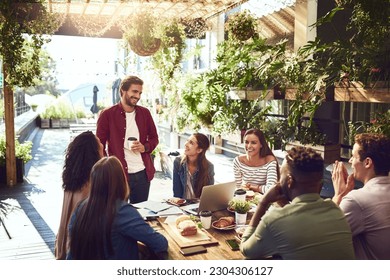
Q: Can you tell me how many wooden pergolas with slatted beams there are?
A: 1